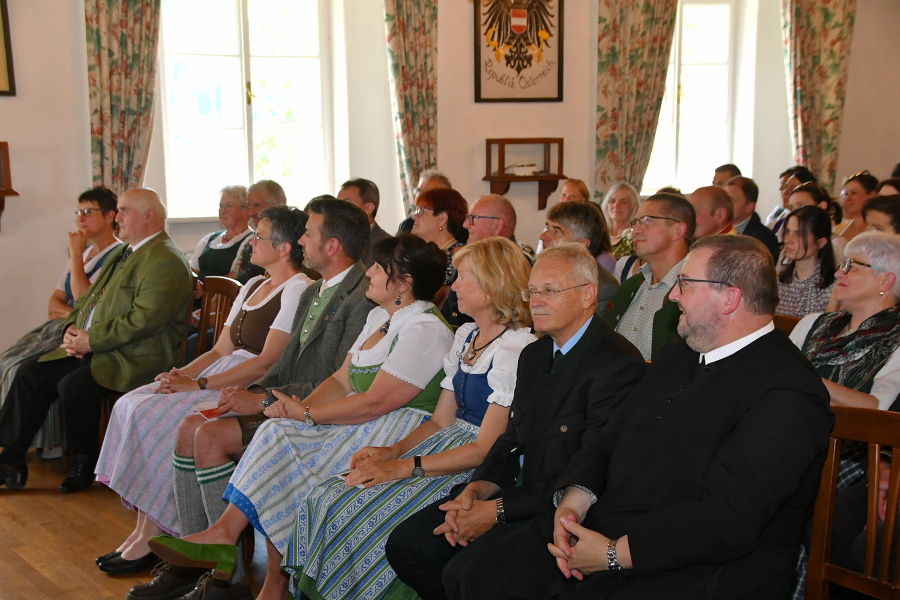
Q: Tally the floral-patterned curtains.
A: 4